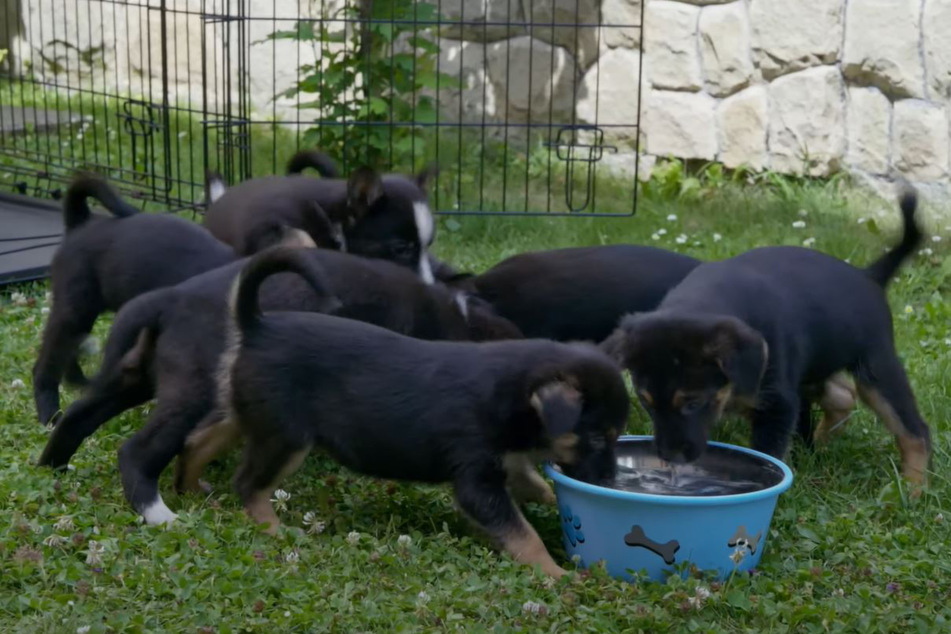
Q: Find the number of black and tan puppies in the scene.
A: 6